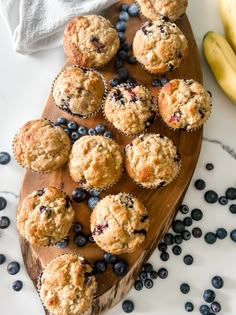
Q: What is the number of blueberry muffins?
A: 12